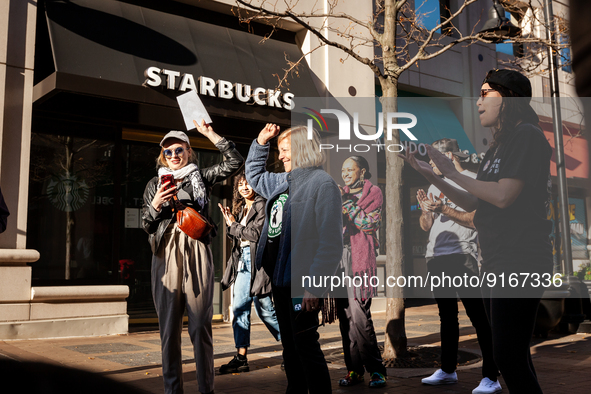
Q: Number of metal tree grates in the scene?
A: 1